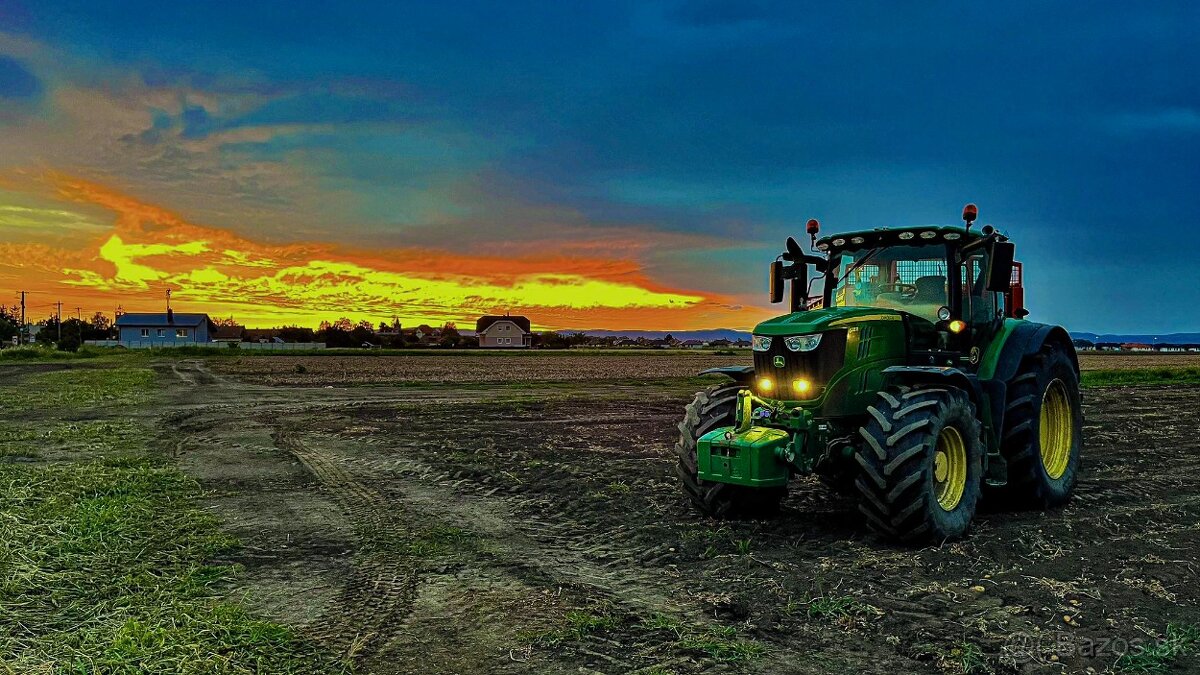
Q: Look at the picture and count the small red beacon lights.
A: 2